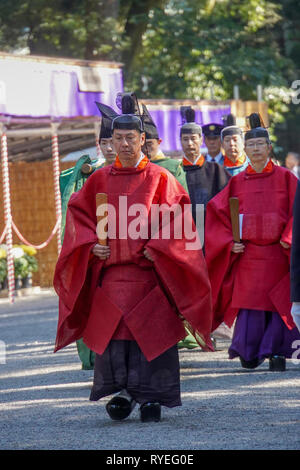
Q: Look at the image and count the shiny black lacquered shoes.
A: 4